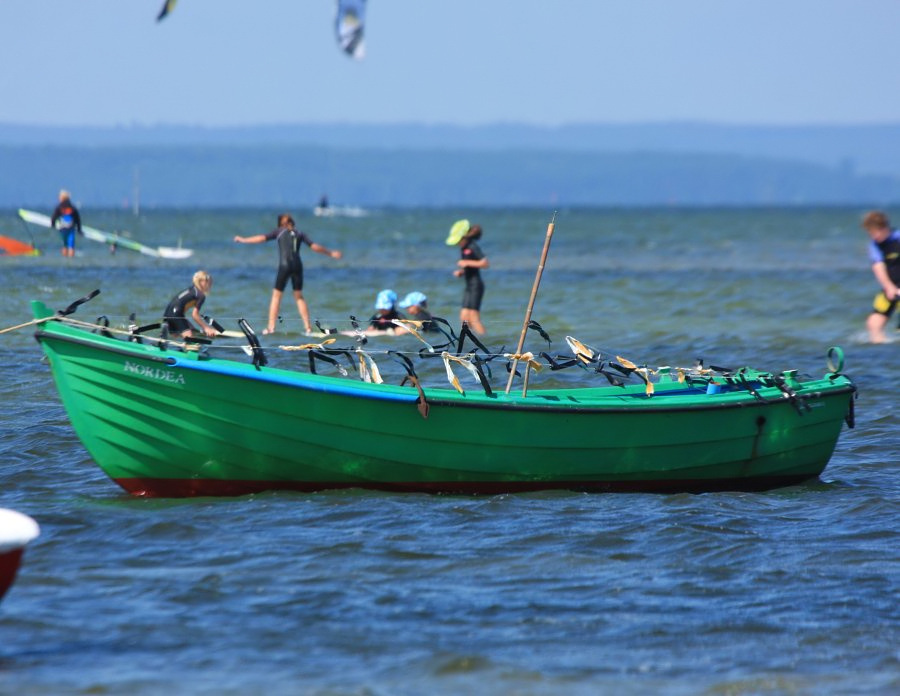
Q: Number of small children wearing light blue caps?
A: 2